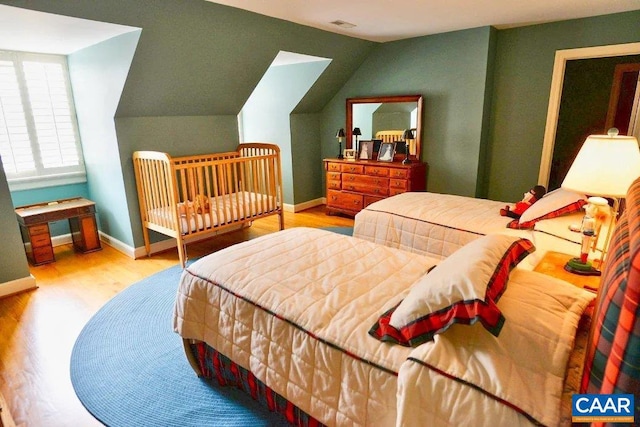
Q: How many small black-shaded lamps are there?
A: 2